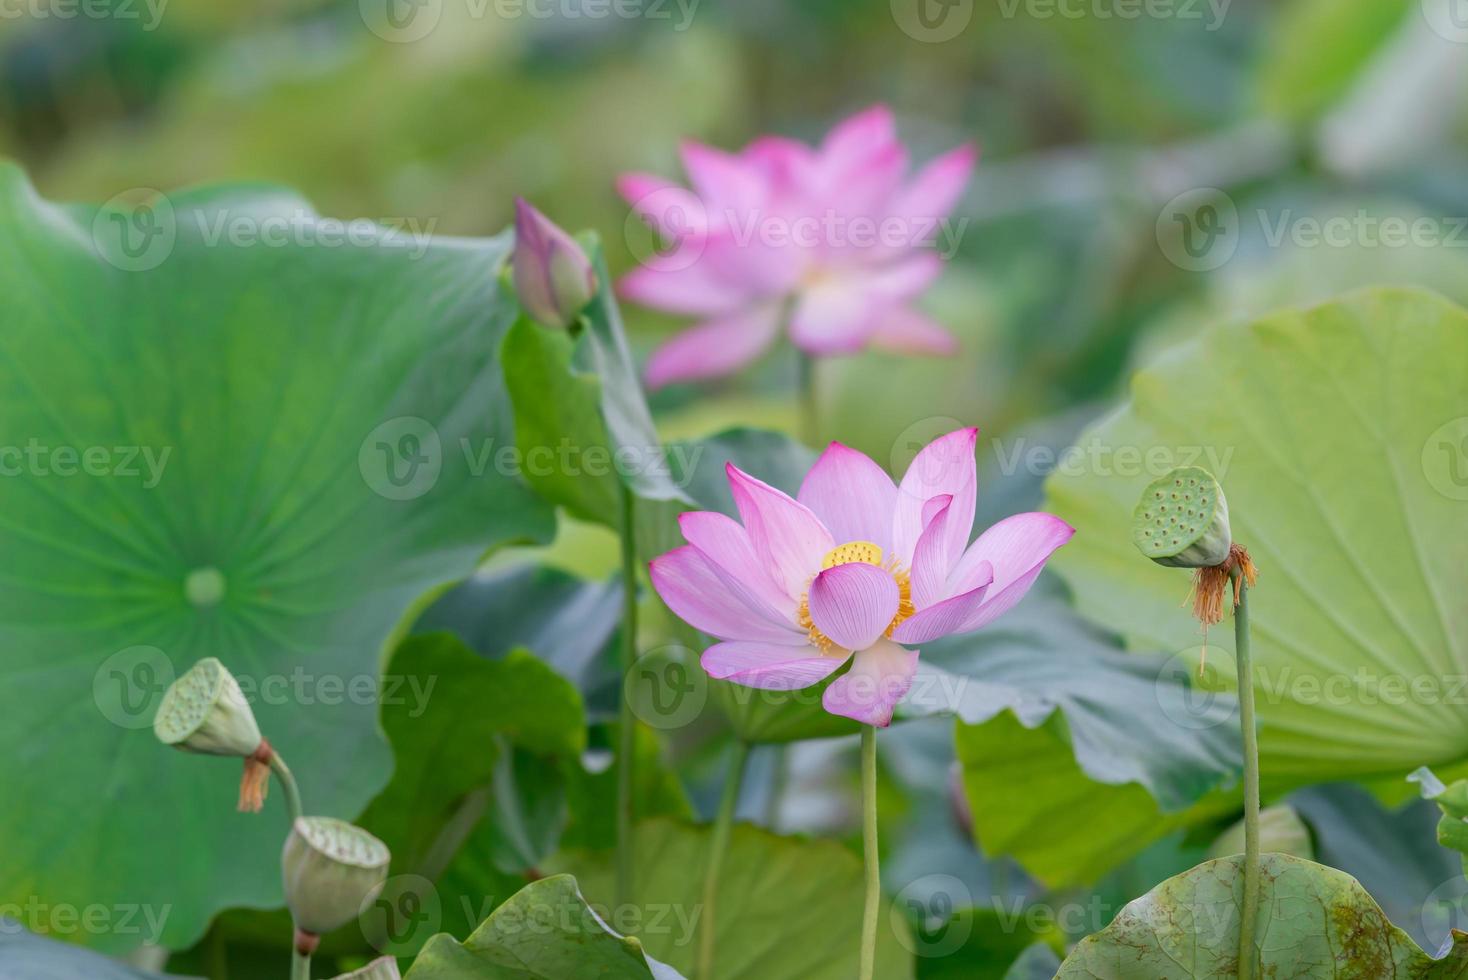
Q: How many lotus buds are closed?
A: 1